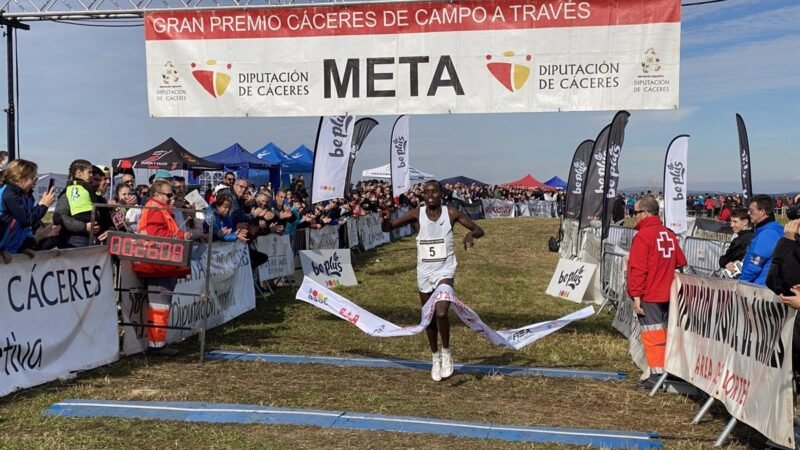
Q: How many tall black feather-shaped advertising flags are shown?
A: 5